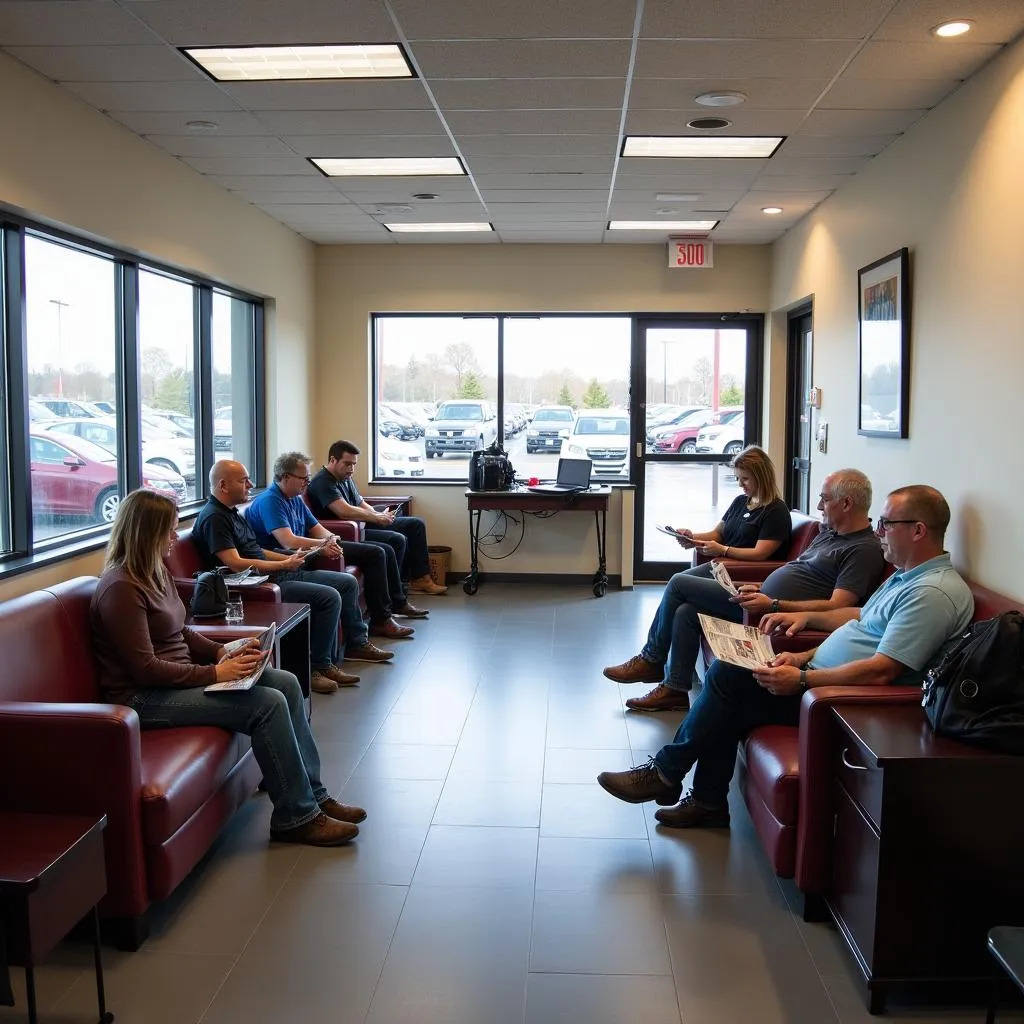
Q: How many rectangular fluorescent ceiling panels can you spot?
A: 5